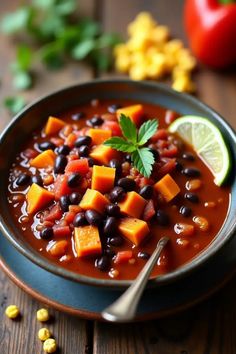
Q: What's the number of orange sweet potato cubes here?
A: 12